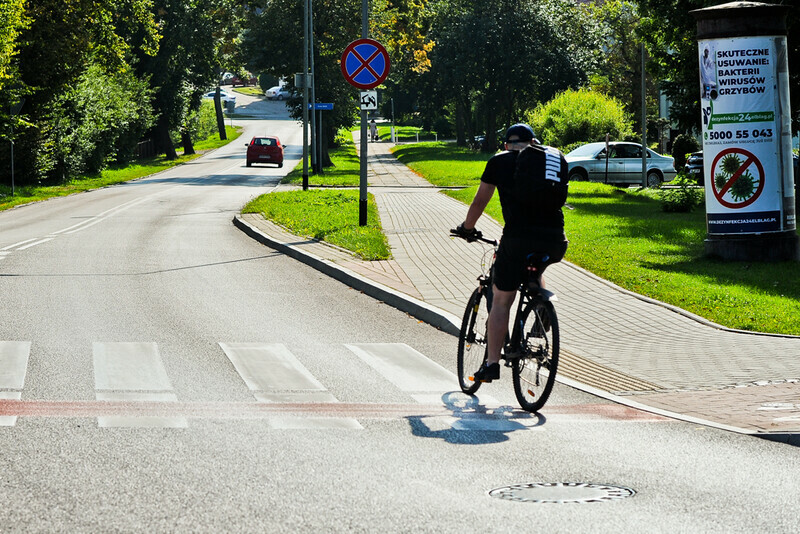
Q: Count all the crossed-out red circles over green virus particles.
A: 1